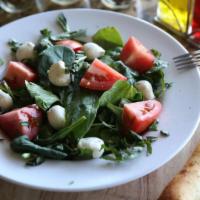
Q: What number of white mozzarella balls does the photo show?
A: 7